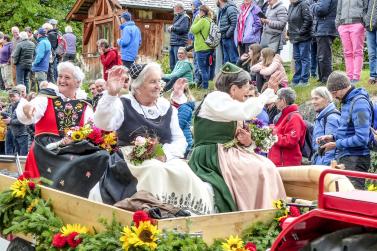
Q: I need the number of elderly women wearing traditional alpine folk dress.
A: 3